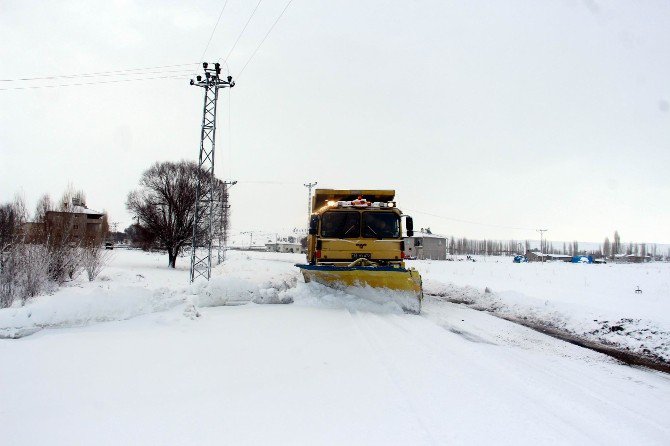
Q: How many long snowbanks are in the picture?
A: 2